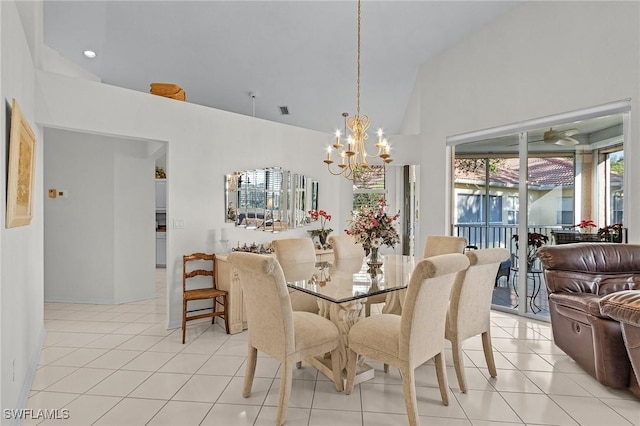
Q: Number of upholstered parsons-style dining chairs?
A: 6